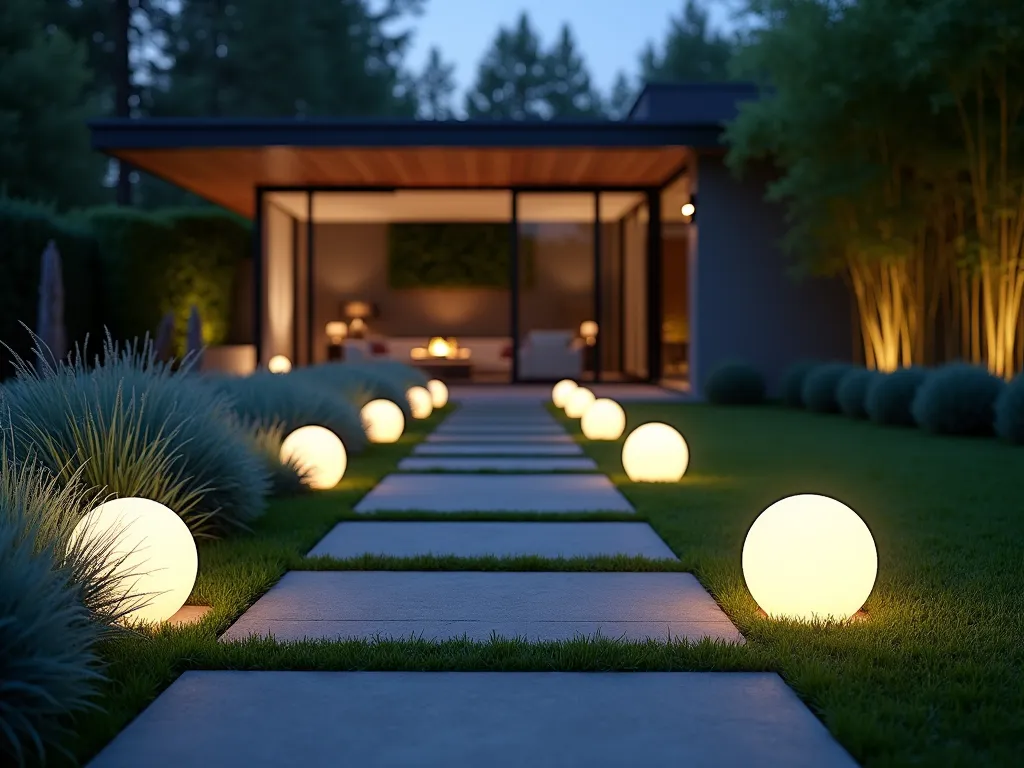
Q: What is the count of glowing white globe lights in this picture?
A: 11